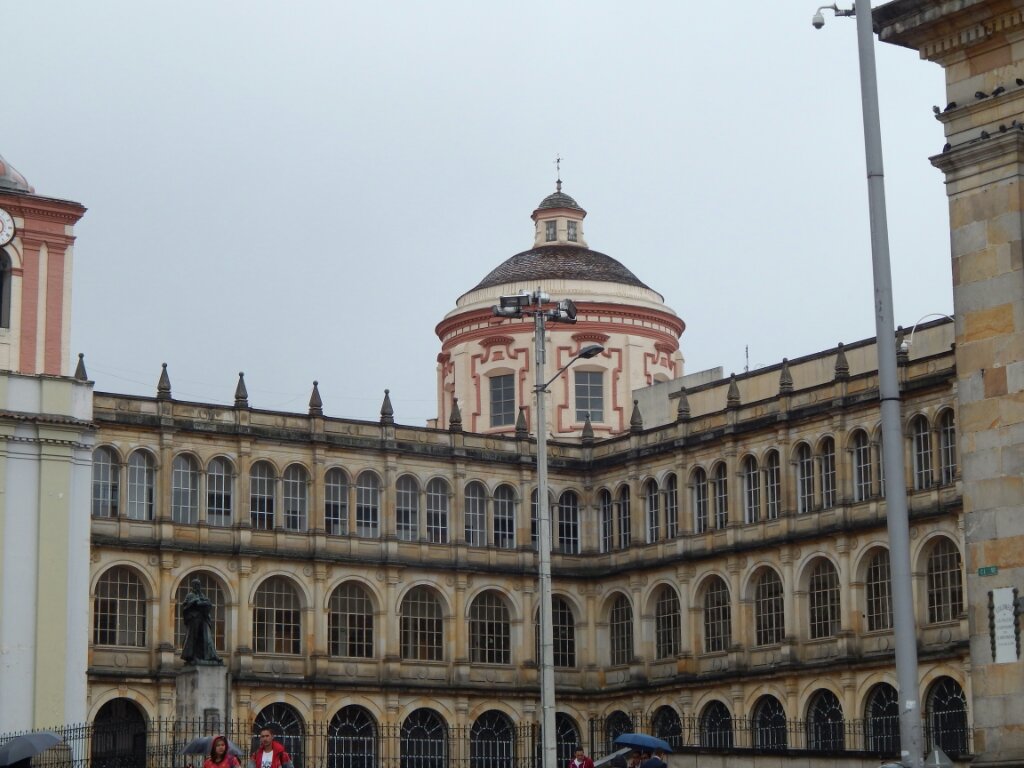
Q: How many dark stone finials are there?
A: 14